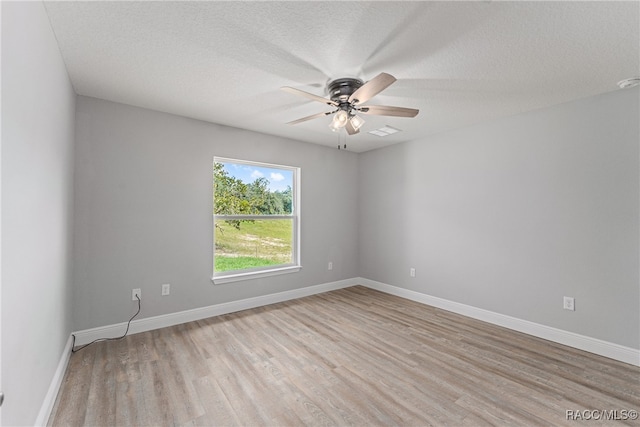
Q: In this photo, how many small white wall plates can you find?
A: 5